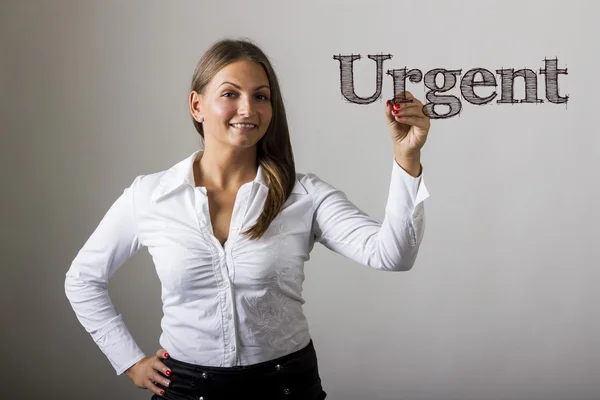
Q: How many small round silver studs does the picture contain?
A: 4